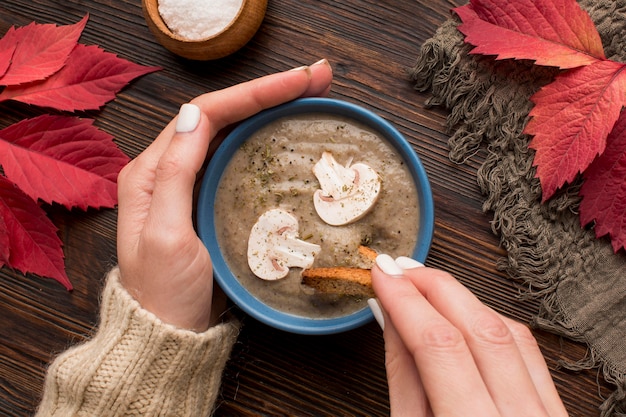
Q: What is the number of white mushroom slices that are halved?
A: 2